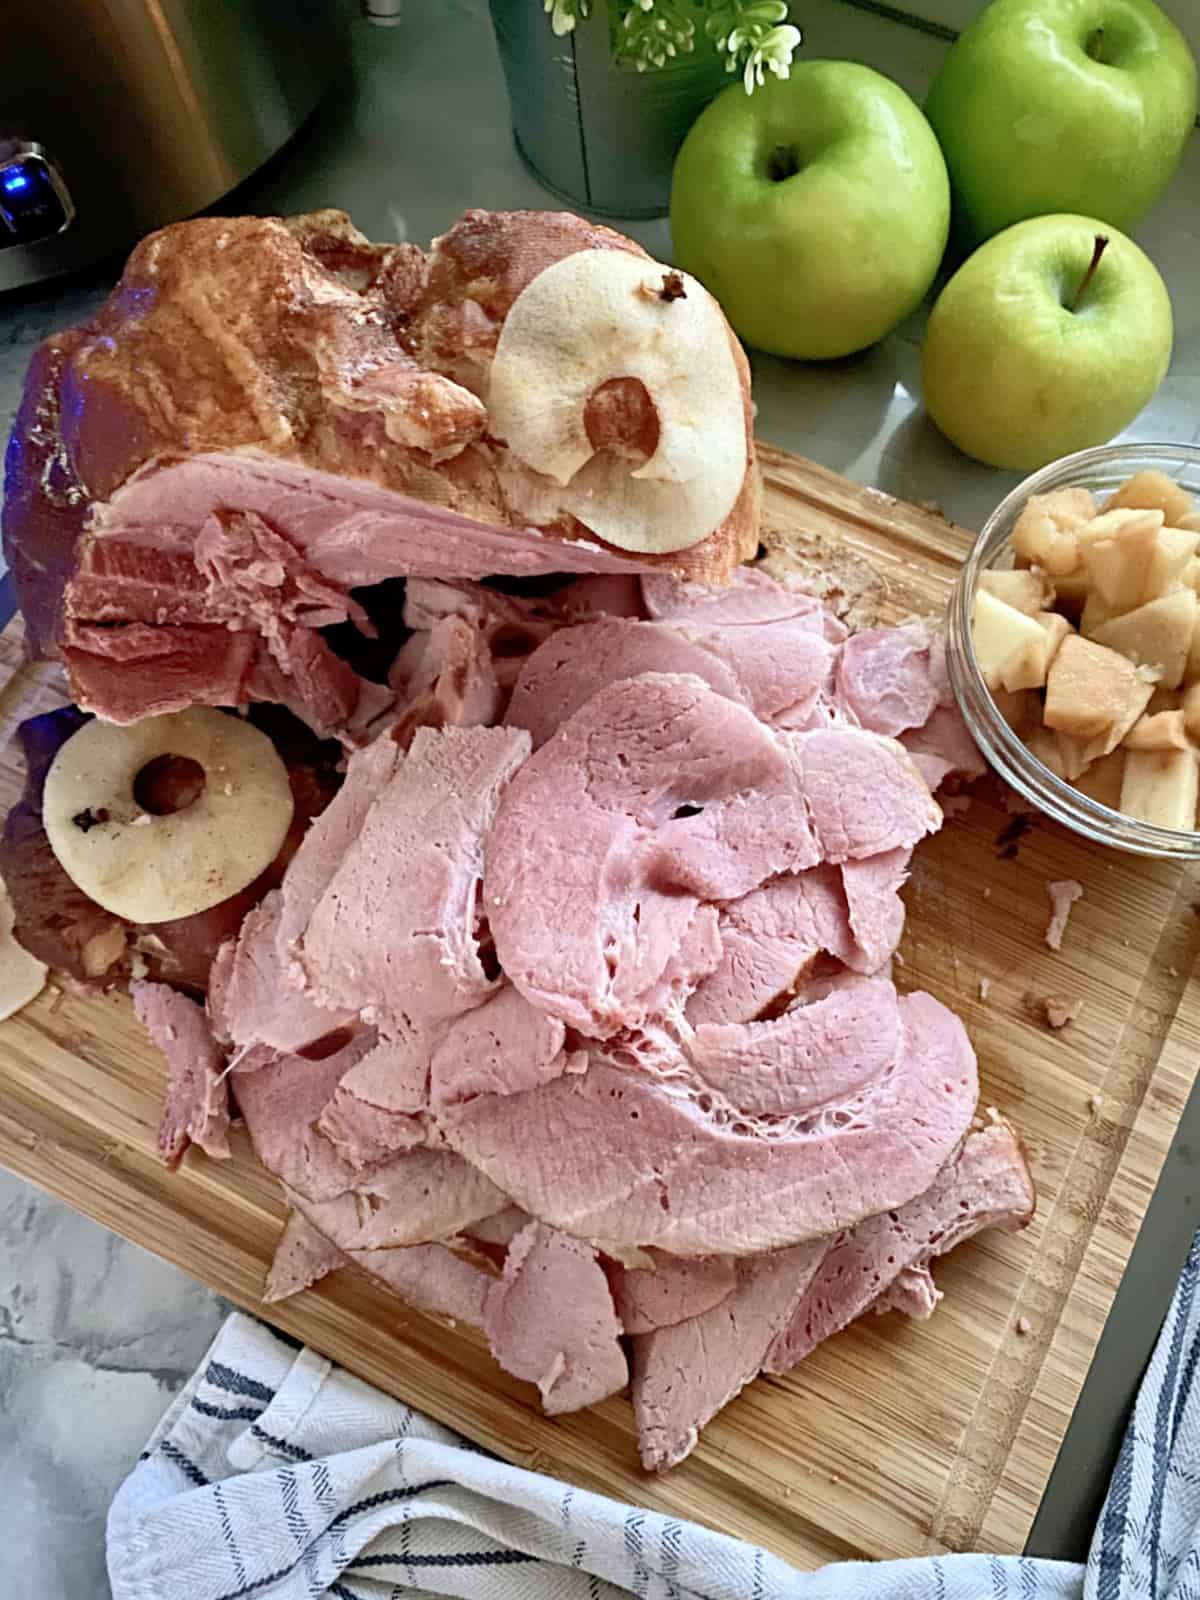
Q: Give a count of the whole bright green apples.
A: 3